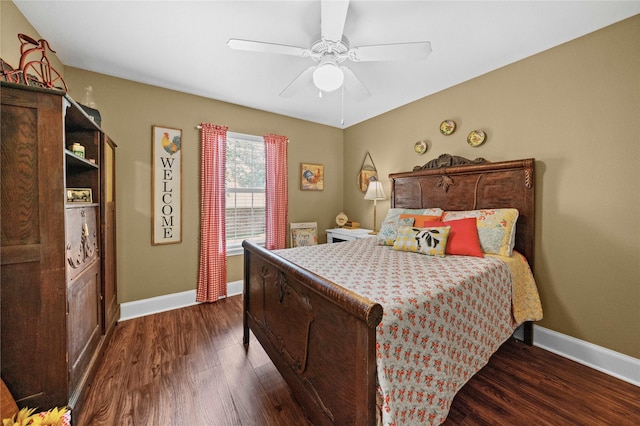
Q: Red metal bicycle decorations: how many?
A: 1